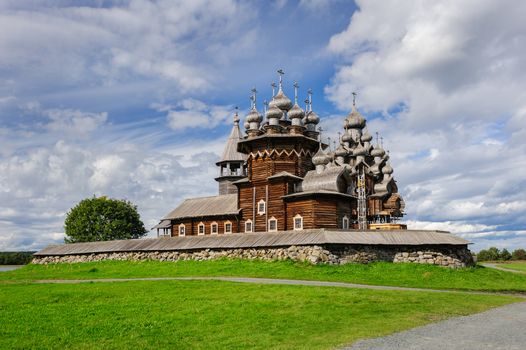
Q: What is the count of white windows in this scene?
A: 9